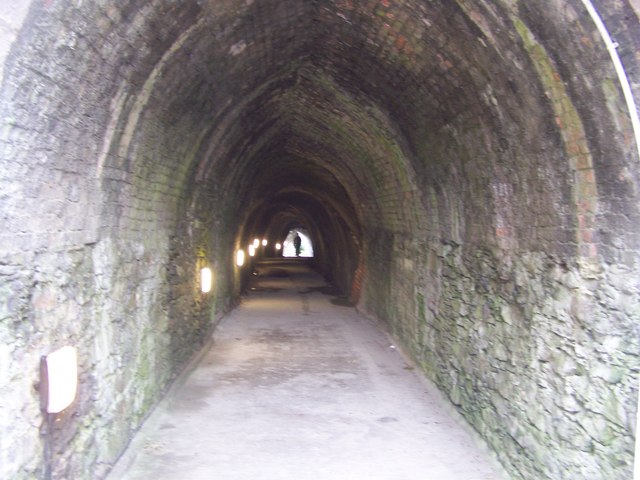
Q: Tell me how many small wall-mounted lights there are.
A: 7